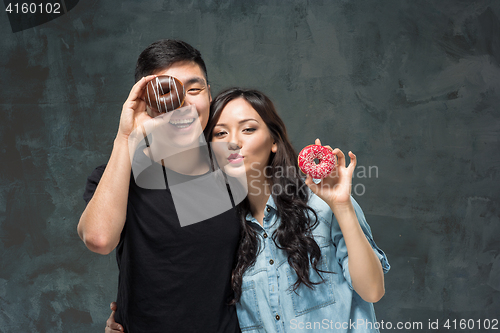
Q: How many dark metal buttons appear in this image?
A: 4